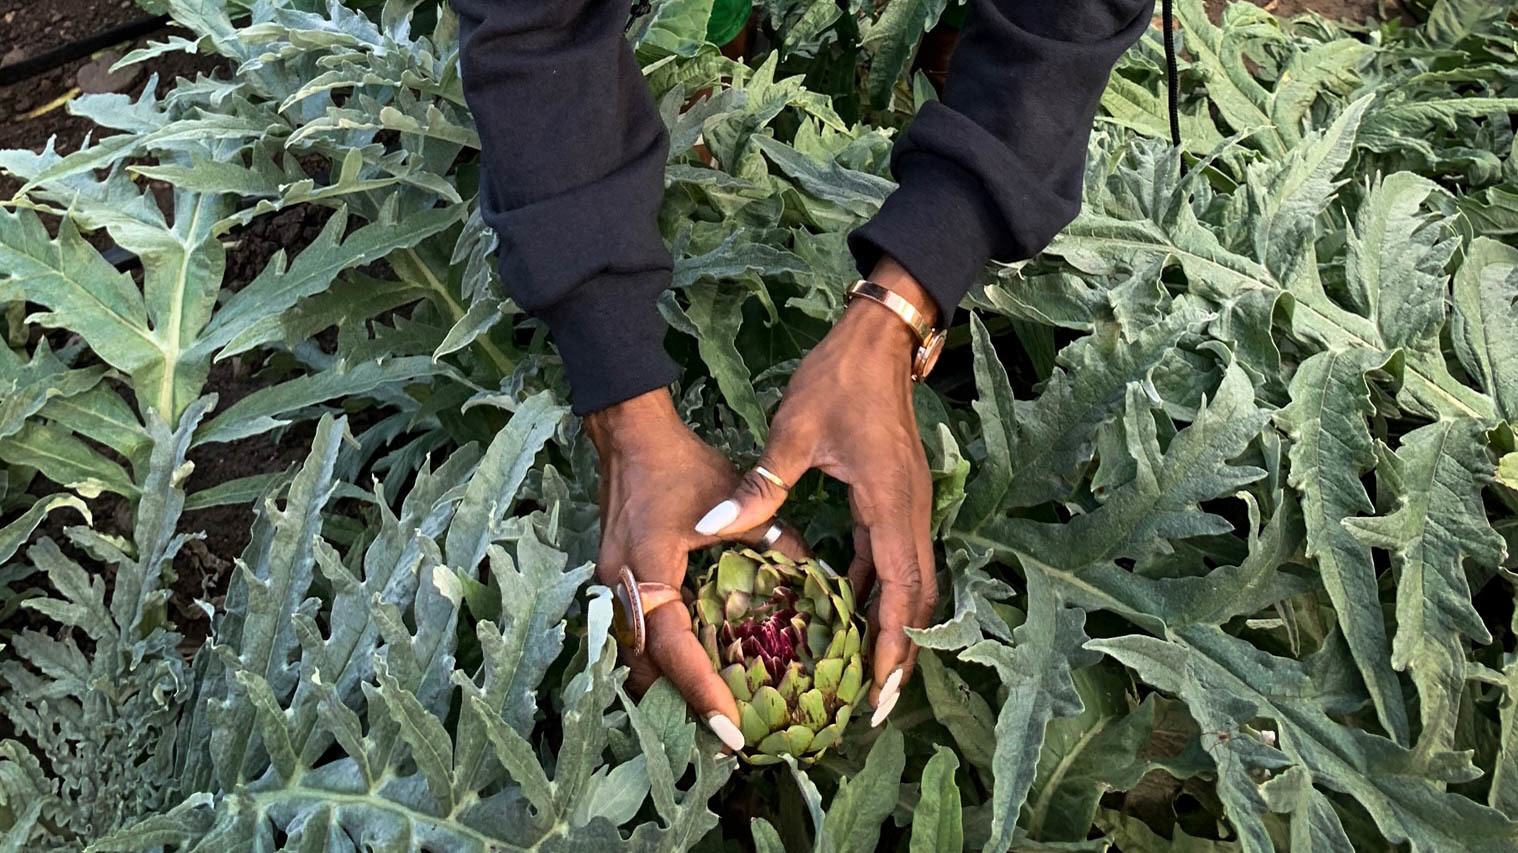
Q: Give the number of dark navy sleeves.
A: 2